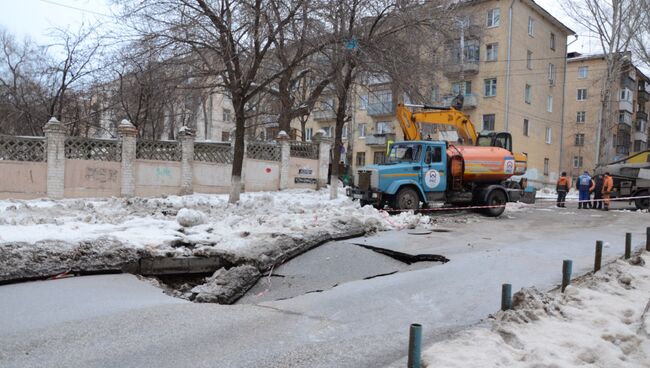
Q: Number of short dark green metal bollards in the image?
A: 6